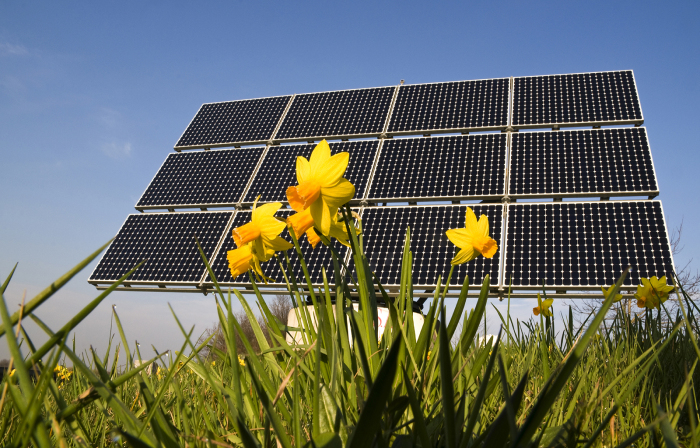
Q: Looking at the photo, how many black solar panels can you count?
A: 12